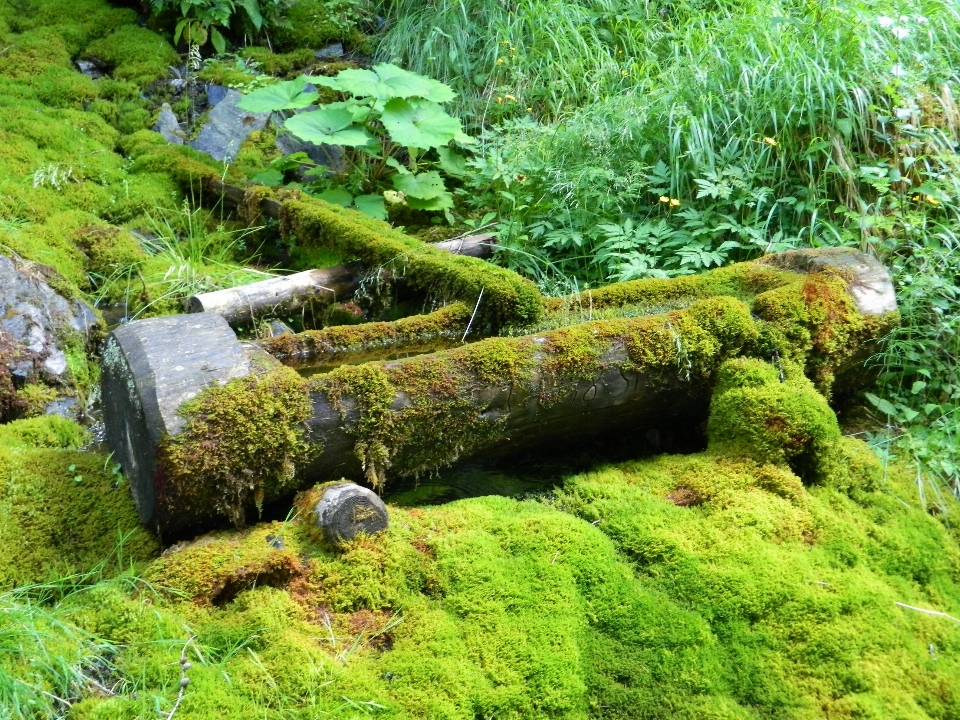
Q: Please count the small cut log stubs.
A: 1